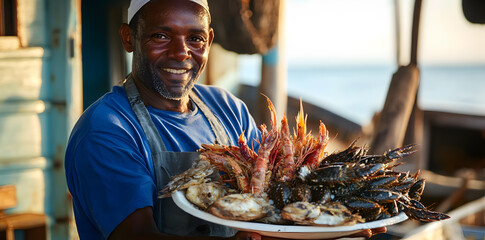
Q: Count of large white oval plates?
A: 1